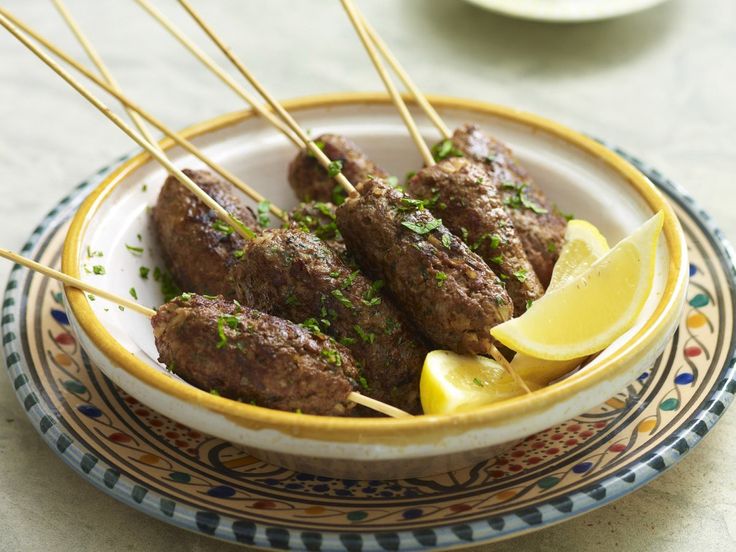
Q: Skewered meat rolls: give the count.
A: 8